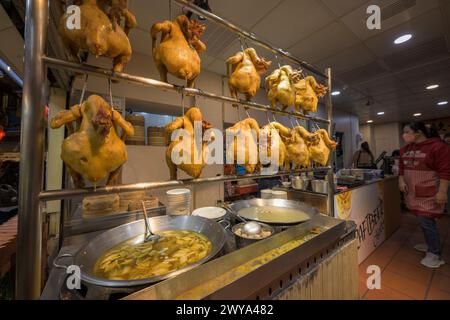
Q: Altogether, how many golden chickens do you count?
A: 11